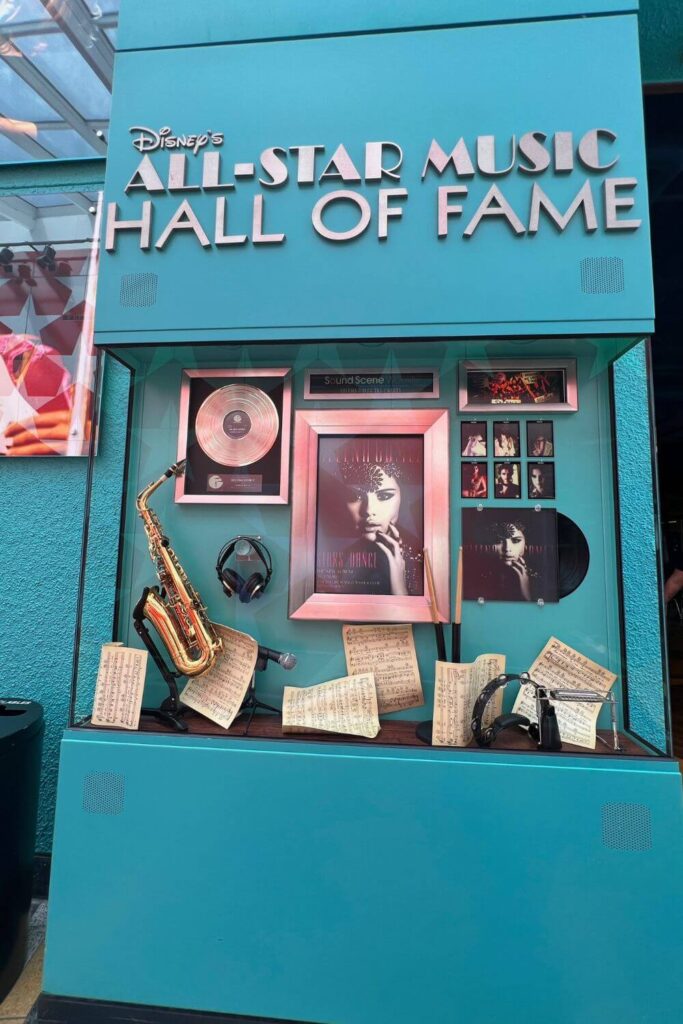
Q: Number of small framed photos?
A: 6